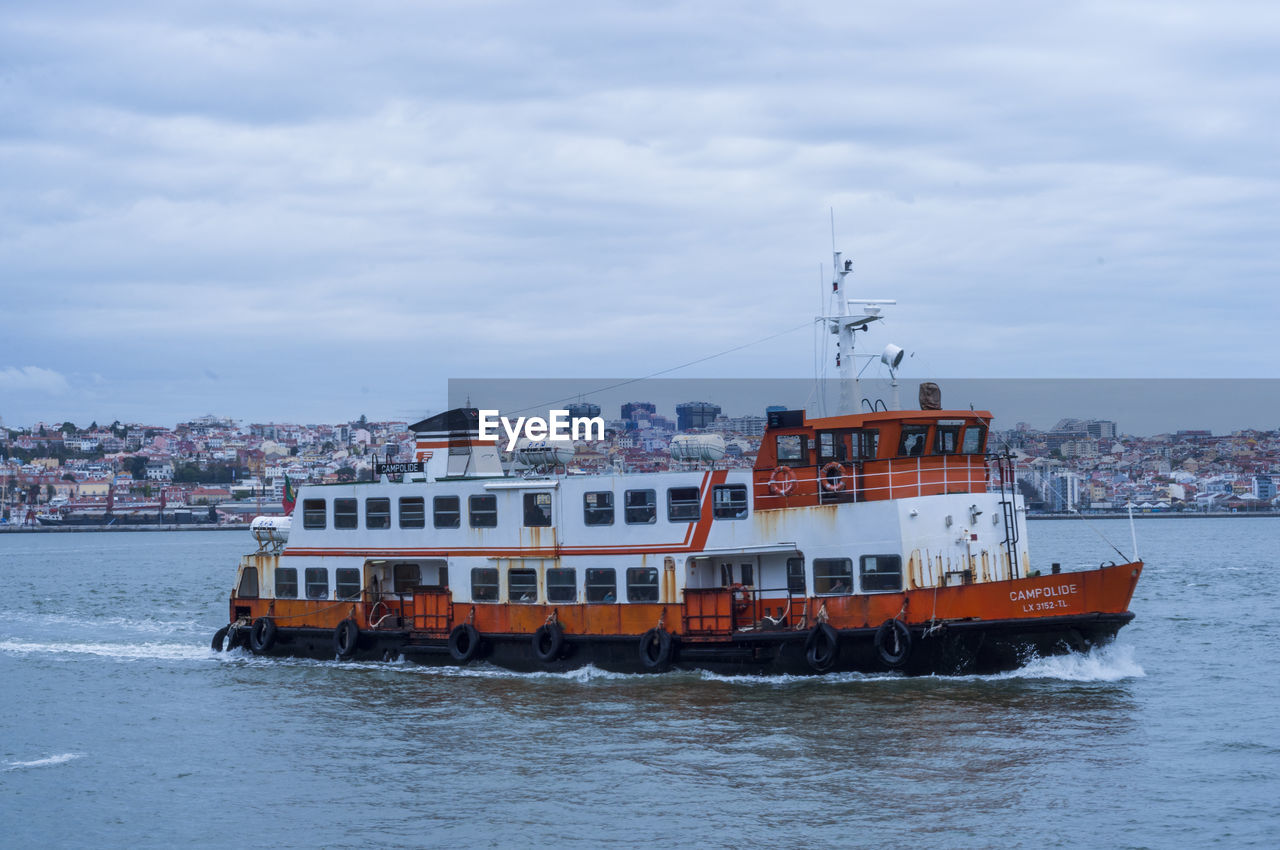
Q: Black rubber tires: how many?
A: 8